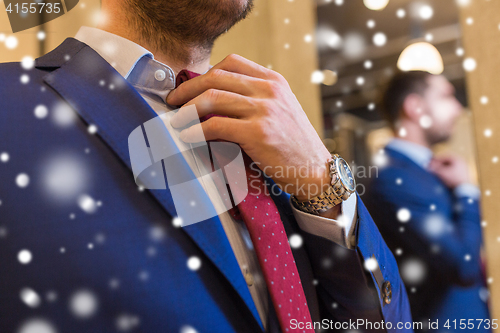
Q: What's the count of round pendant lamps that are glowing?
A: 2